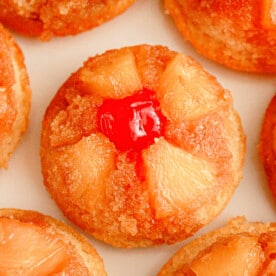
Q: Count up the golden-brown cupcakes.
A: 7